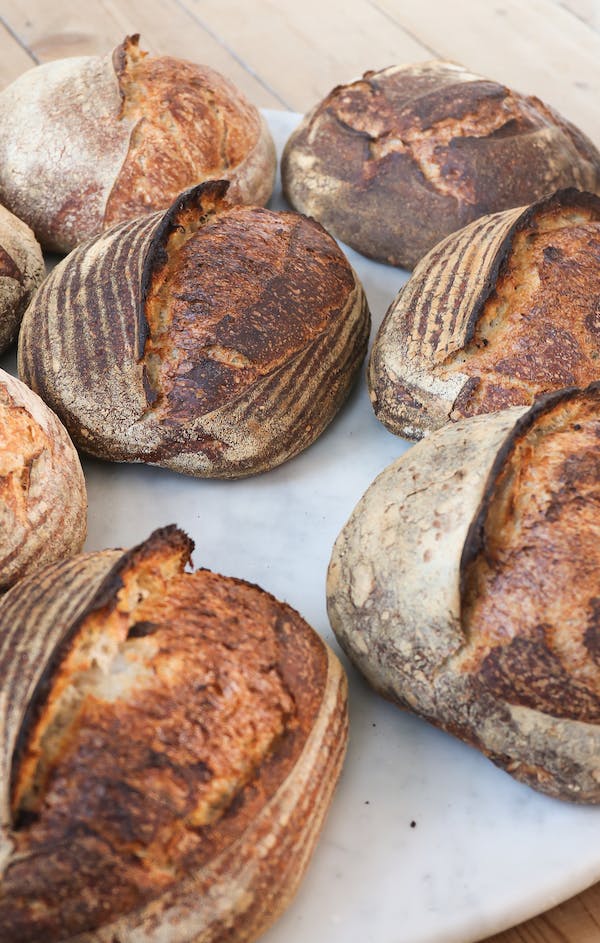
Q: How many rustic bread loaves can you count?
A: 8